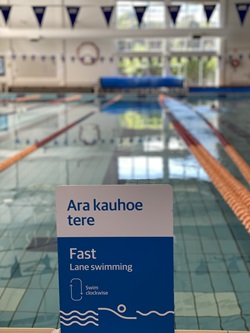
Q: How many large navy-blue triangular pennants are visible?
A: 8